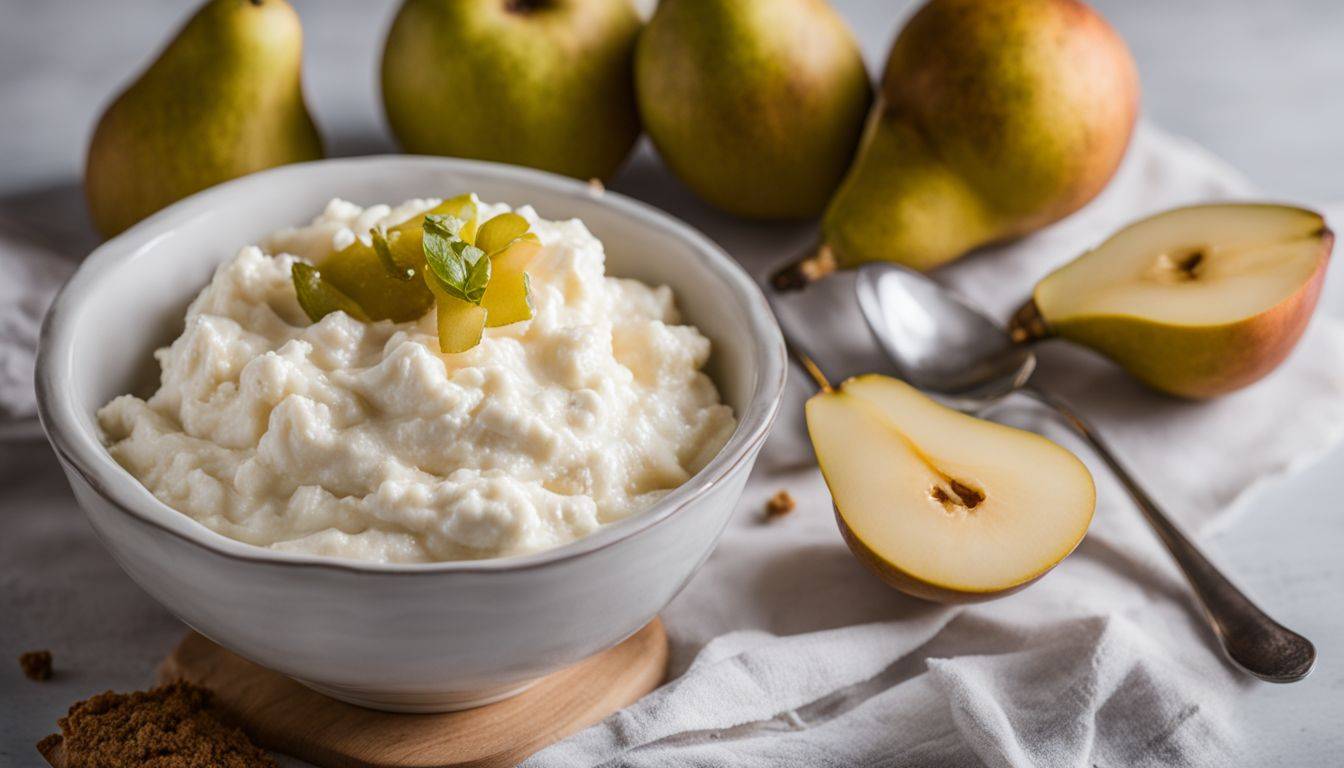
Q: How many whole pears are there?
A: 4